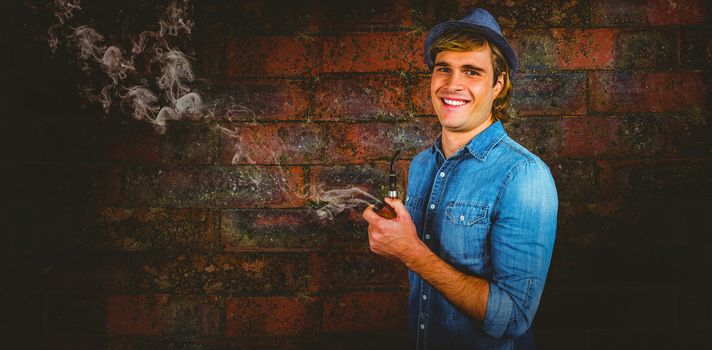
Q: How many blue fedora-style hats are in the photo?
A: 1